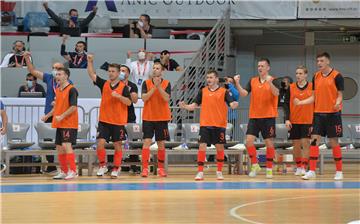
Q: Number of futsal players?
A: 7